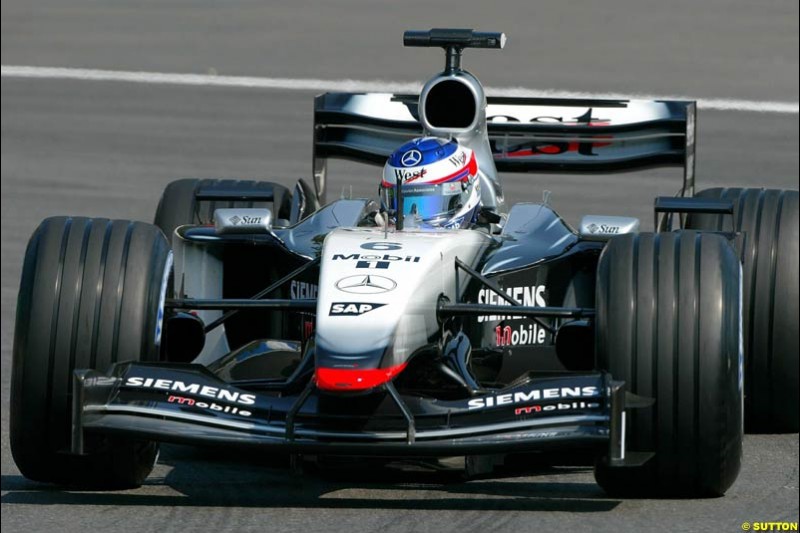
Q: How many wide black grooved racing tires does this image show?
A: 4